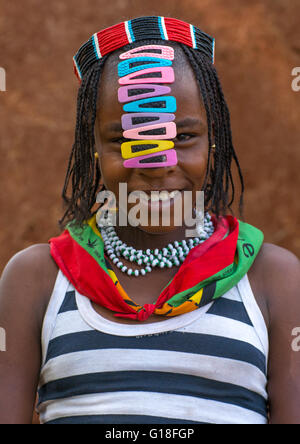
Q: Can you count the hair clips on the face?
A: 9